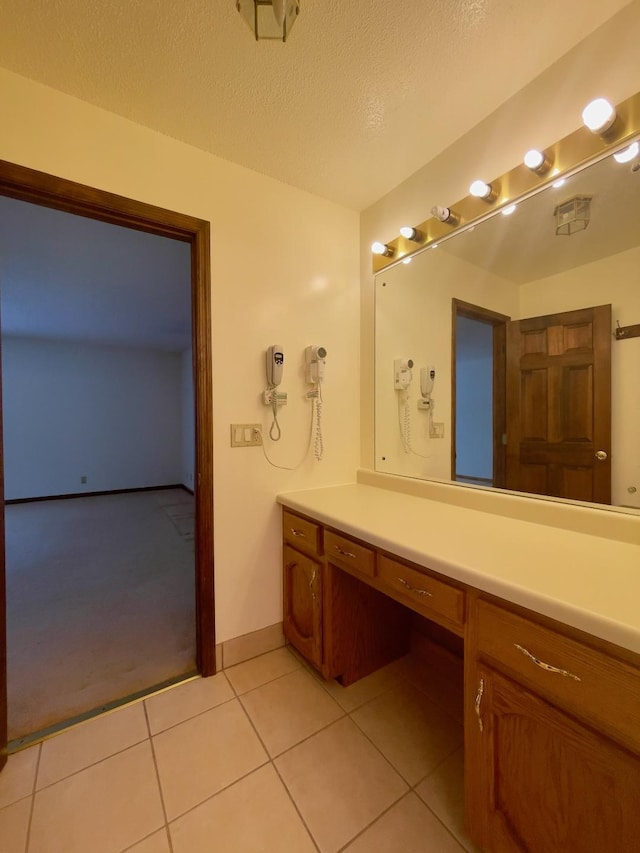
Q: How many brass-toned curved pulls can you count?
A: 6